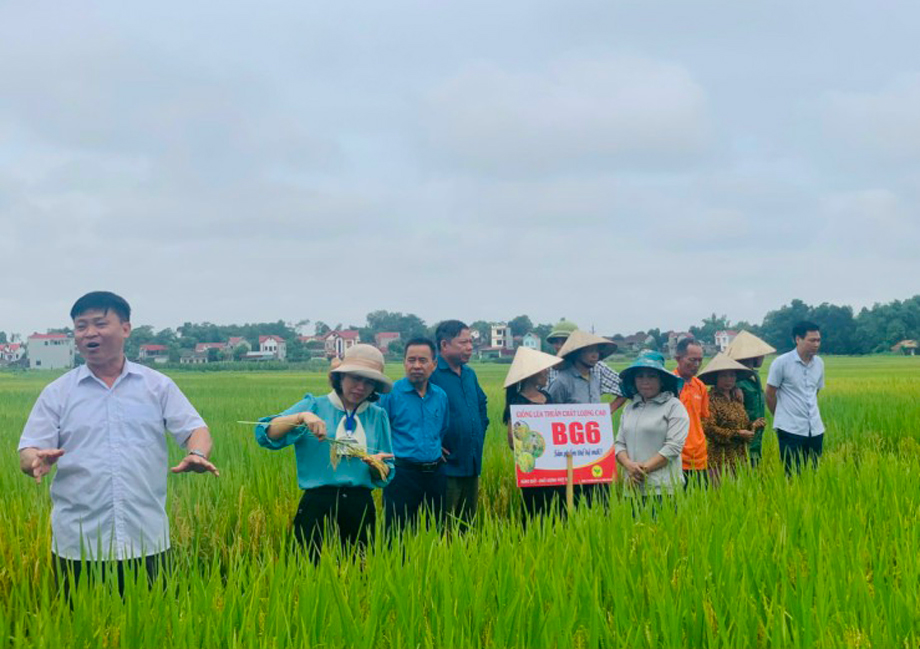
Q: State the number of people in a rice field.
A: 12